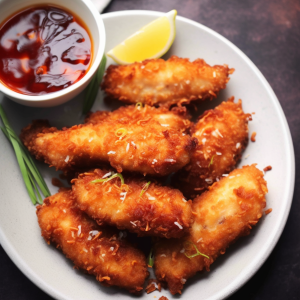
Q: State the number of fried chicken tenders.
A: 6